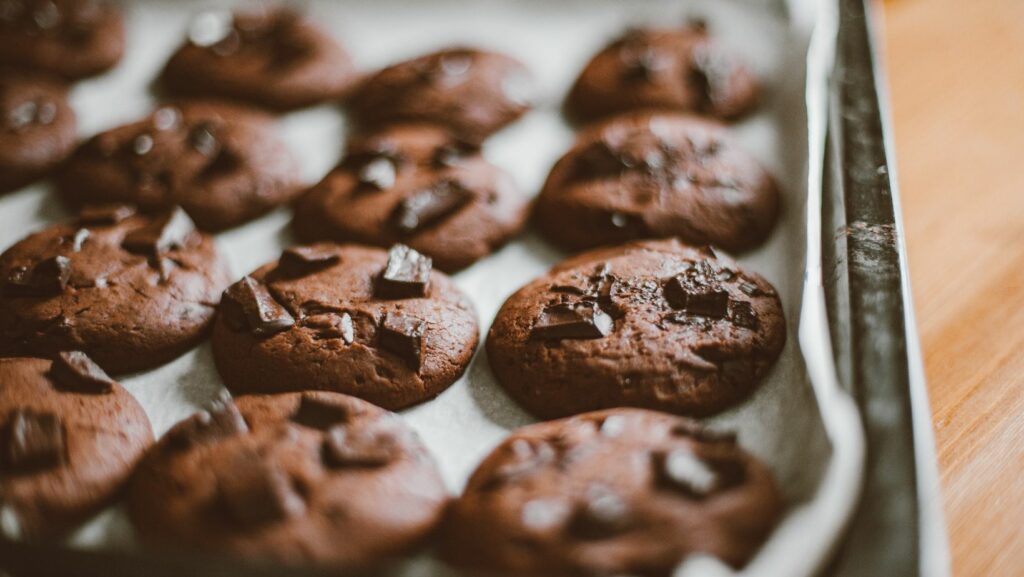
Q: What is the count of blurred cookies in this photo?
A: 11